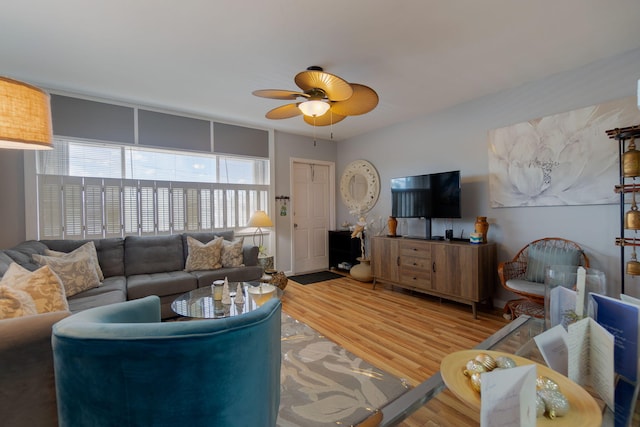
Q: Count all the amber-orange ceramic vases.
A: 2